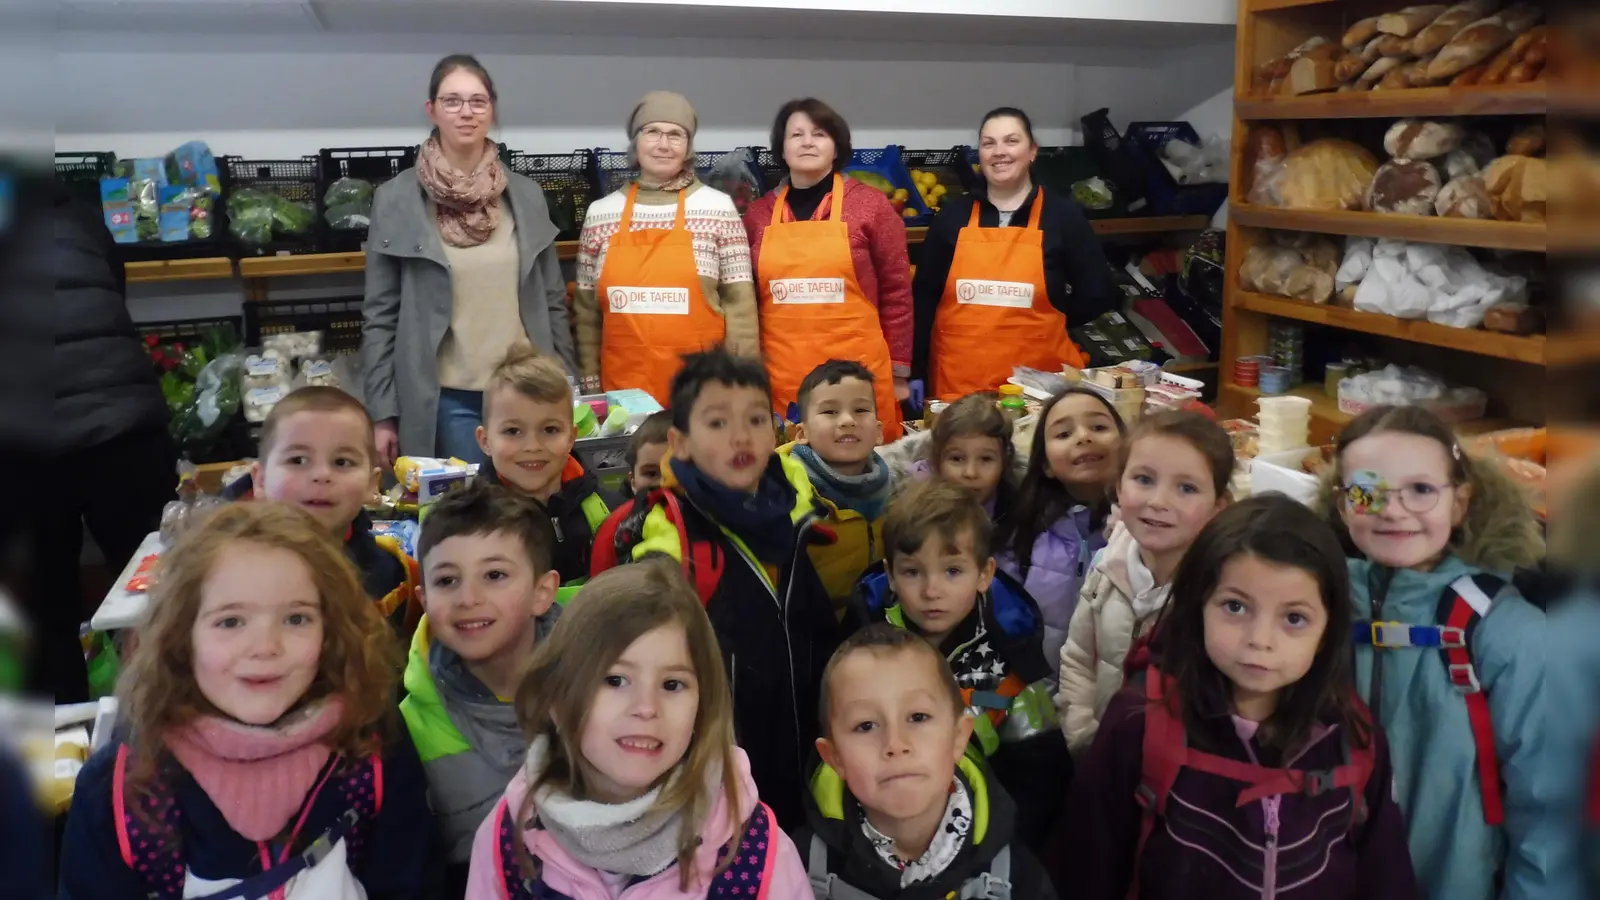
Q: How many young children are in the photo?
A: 15